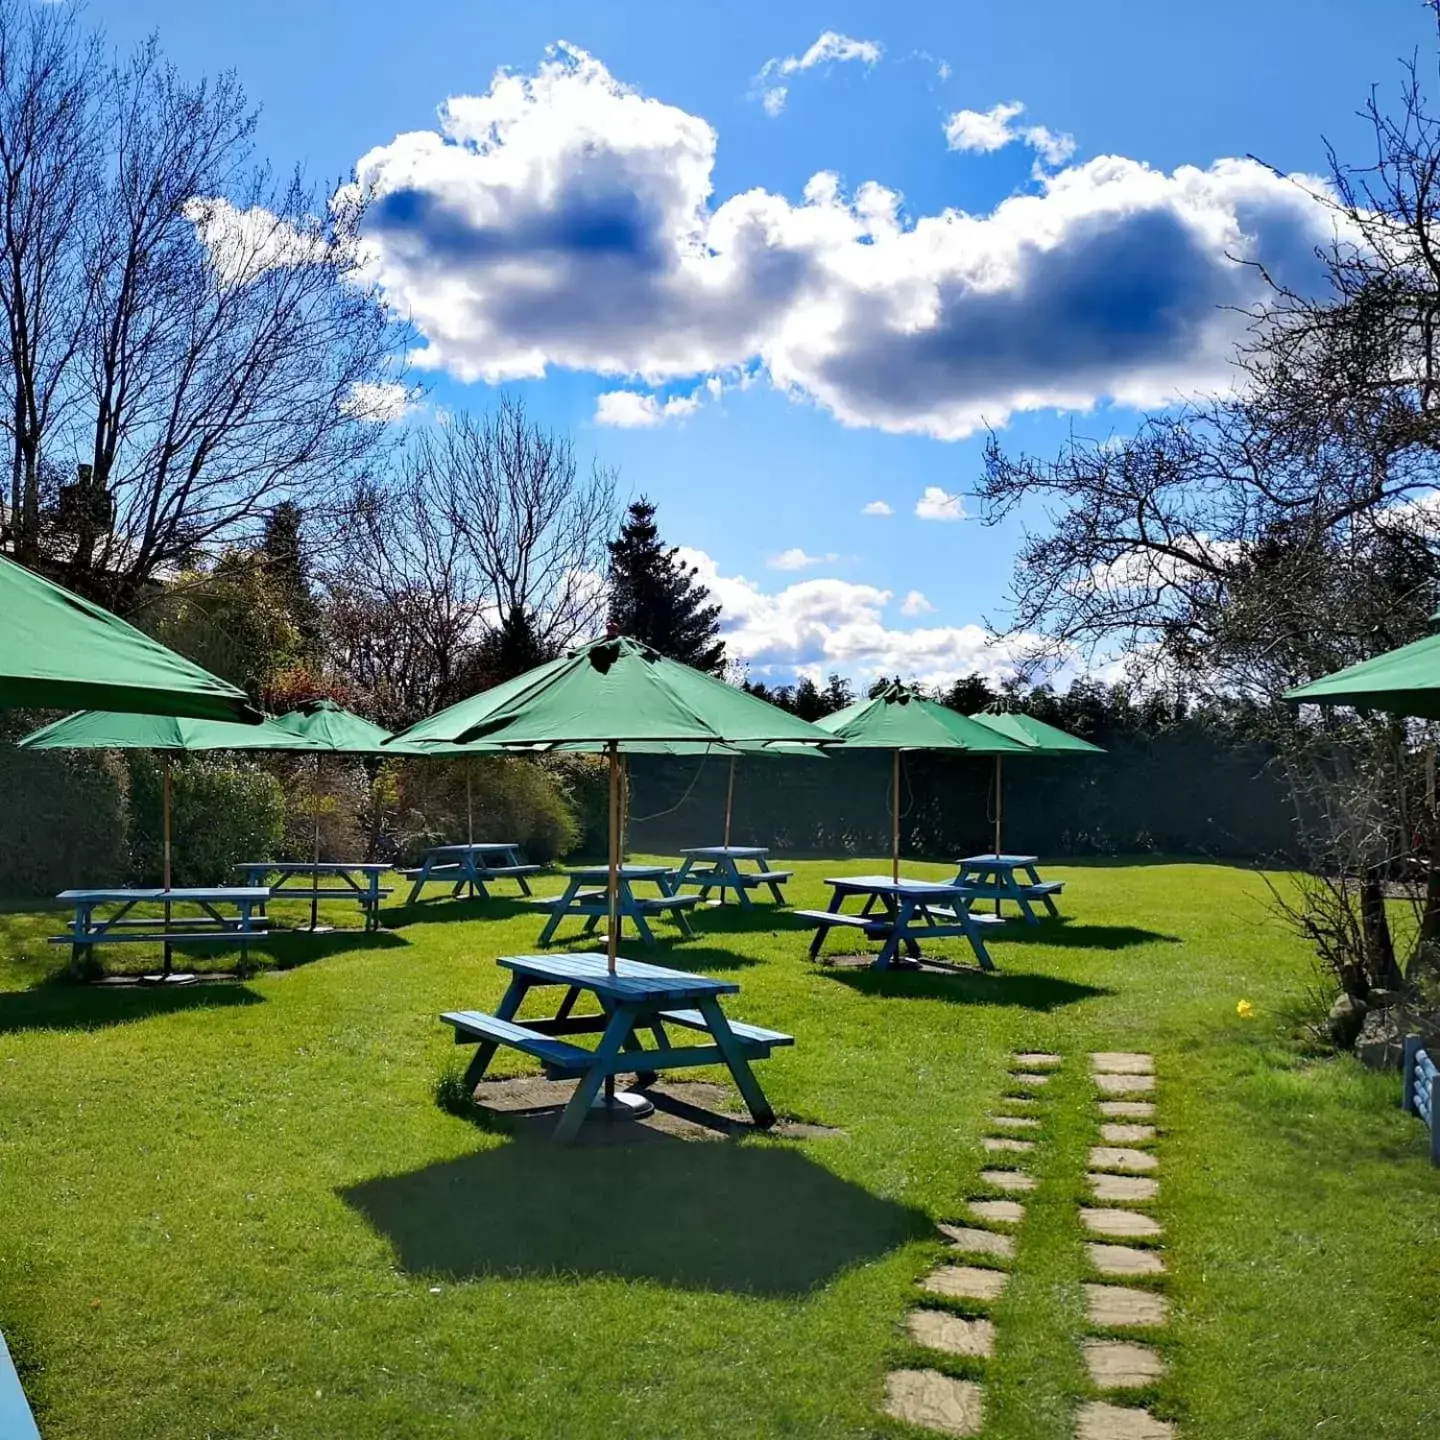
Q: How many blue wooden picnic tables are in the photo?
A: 8